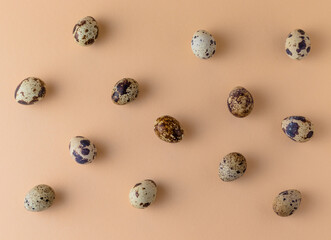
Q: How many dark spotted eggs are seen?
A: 13